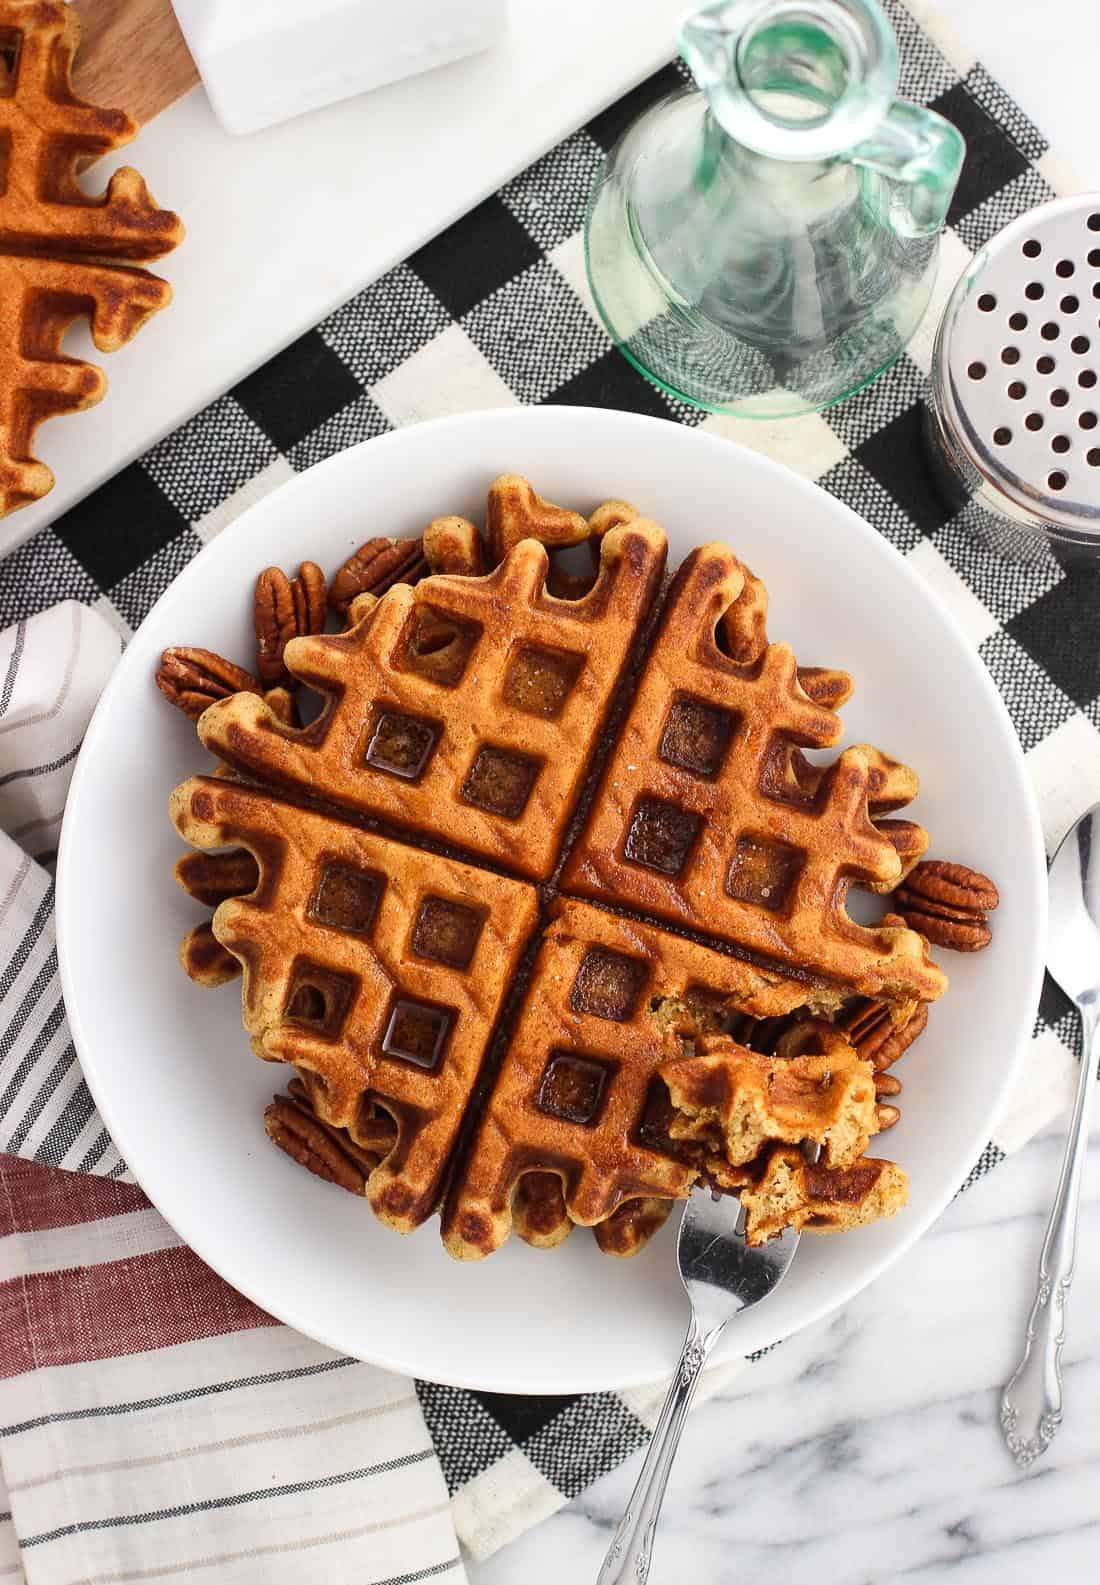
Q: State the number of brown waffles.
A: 3